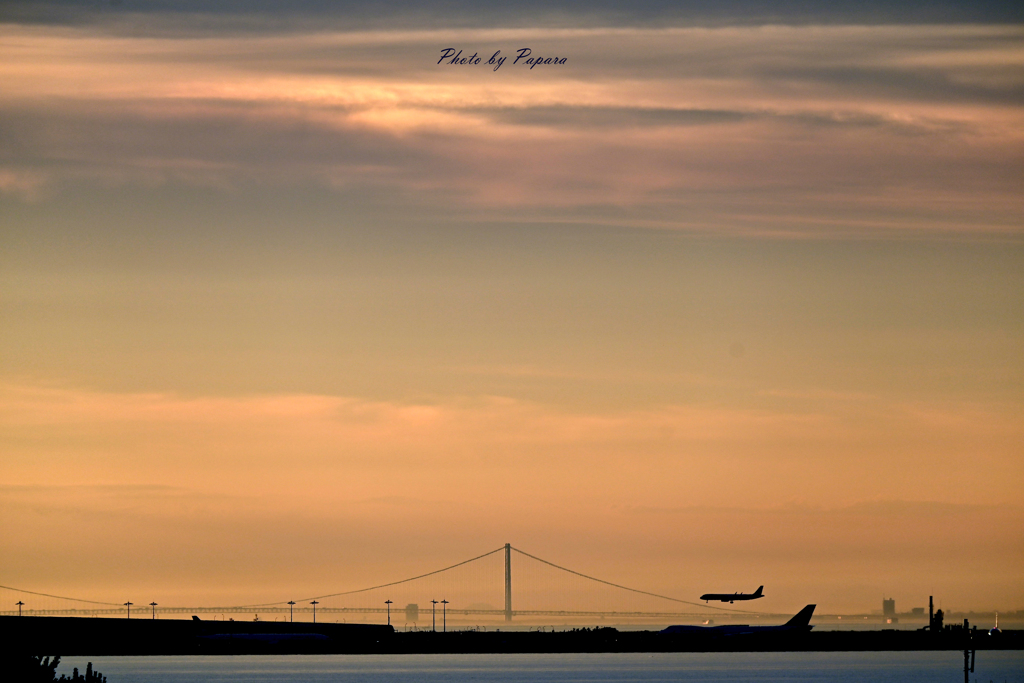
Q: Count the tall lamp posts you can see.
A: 8